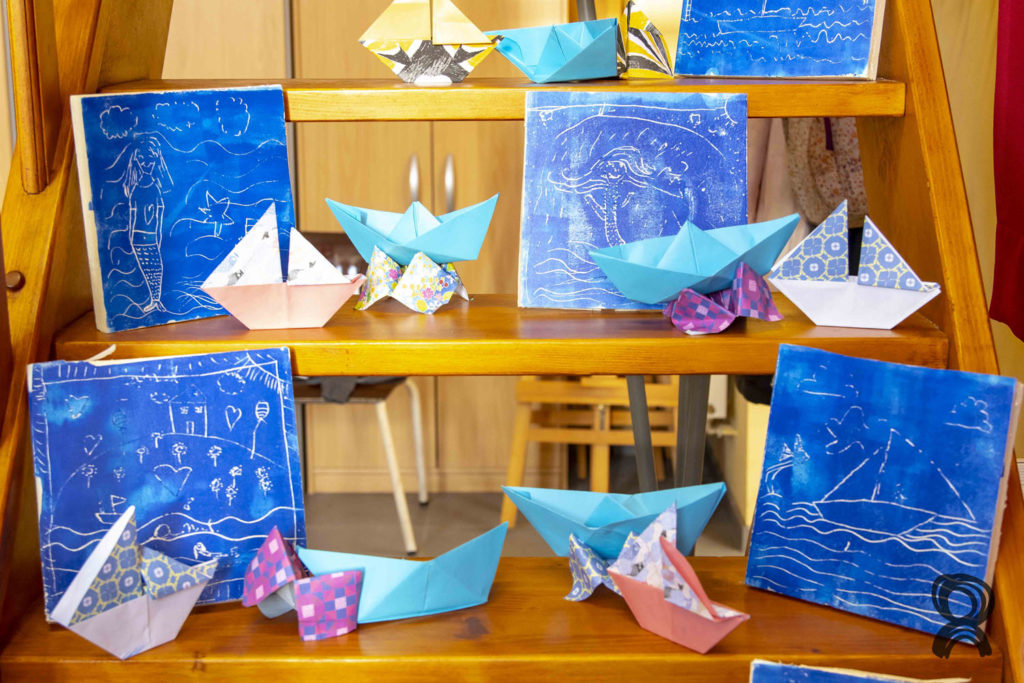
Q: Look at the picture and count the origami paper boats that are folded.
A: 10